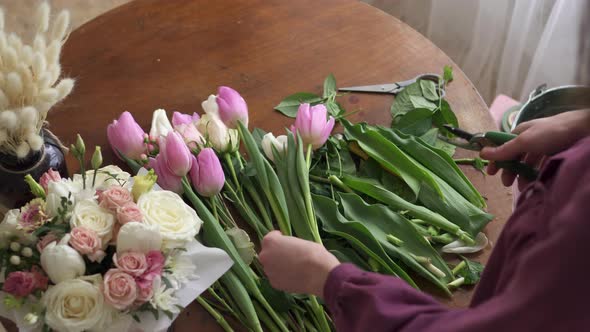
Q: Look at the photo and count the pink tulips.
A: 7